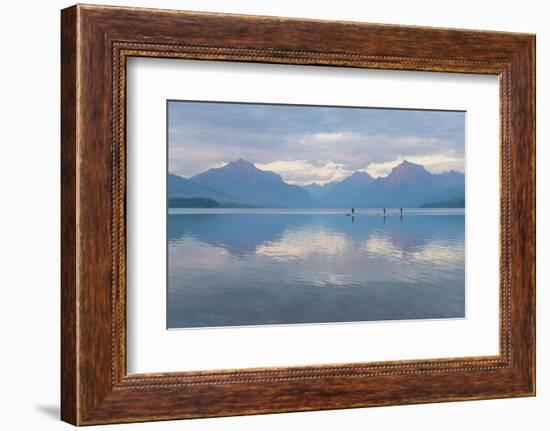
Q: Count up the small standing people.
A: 3